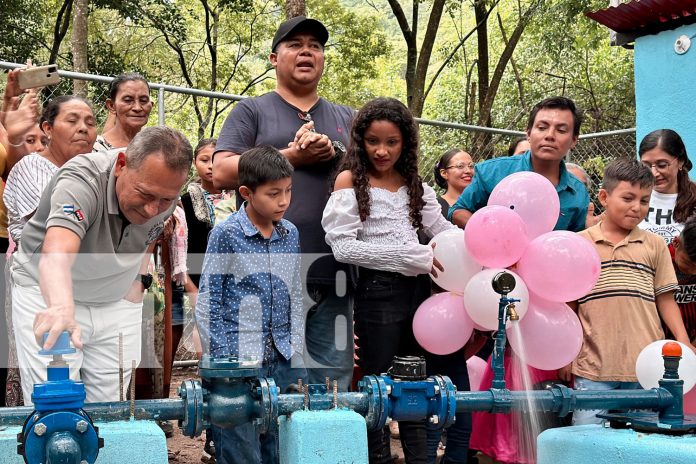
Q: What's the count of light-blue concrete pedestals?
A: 3